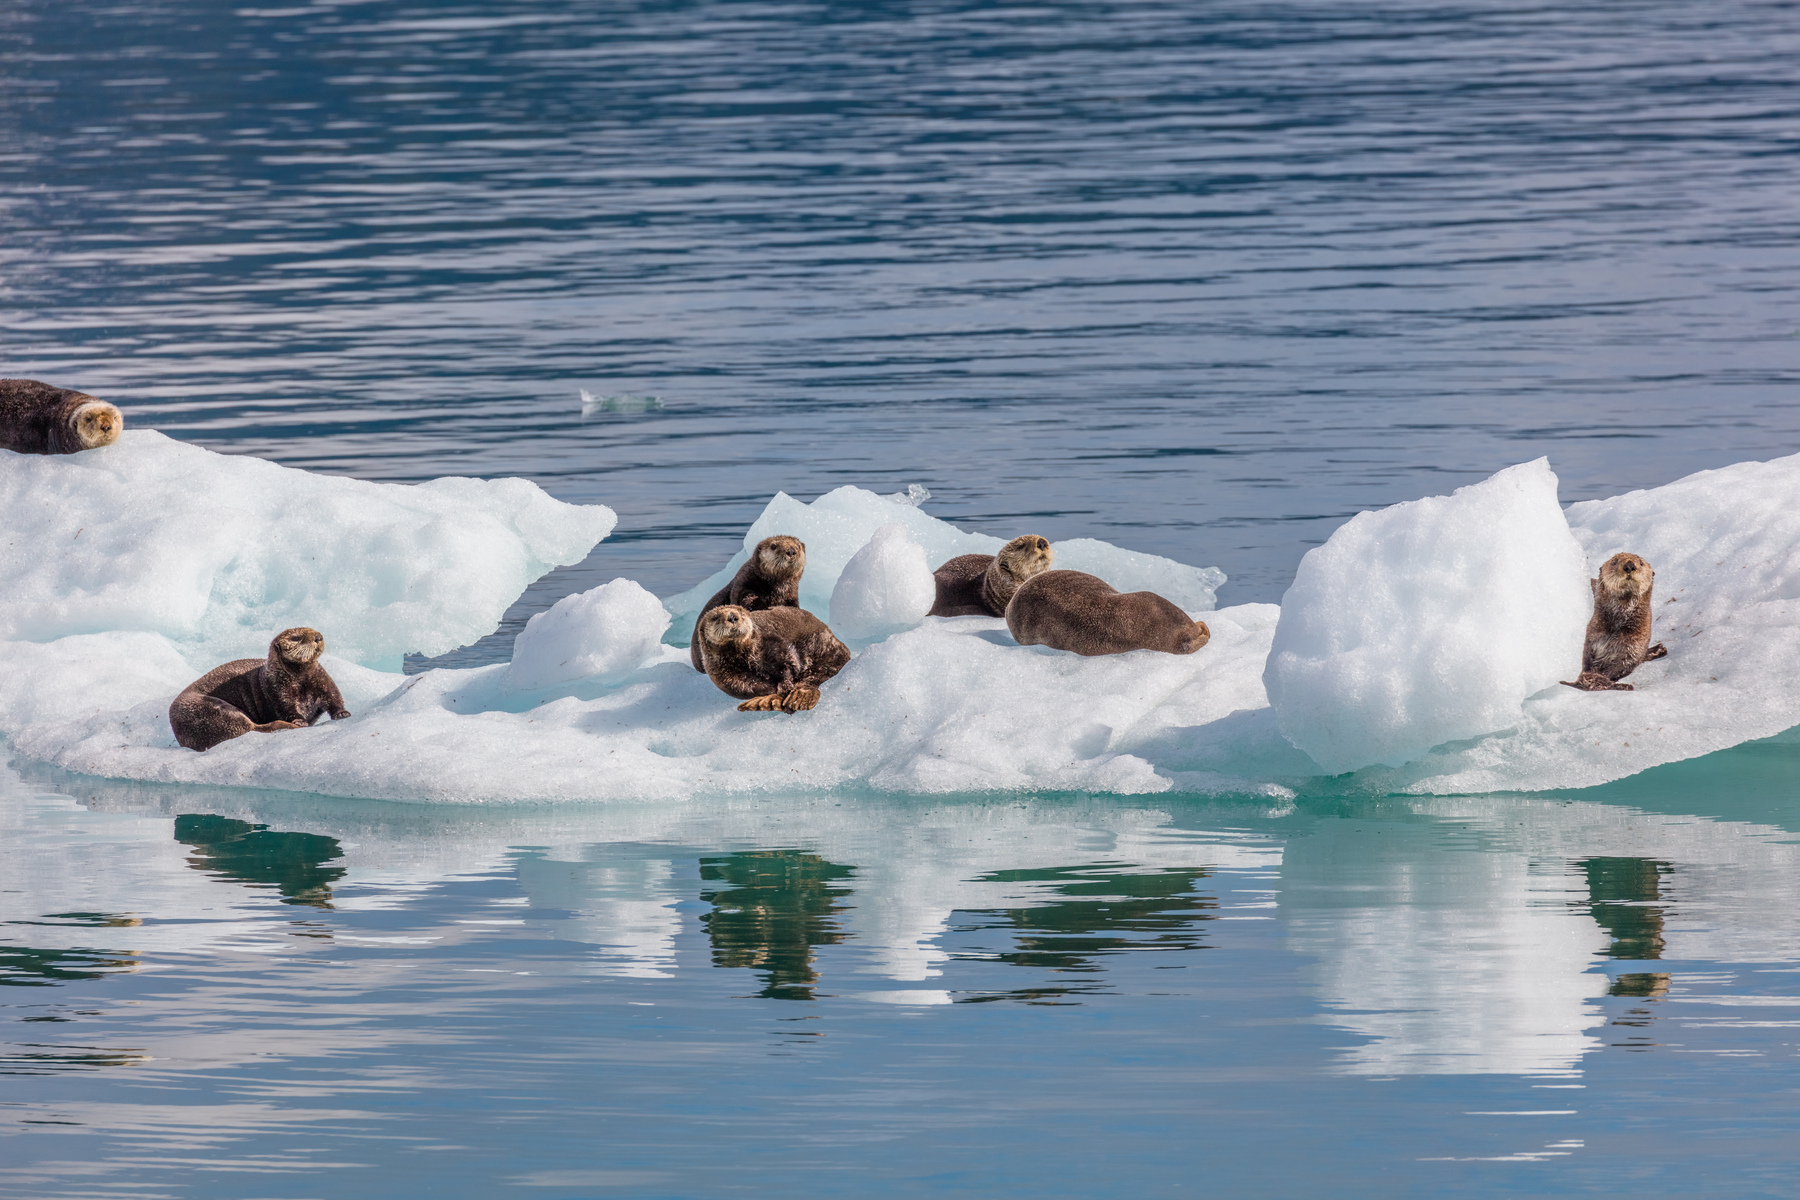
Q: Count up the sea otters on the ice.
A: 7